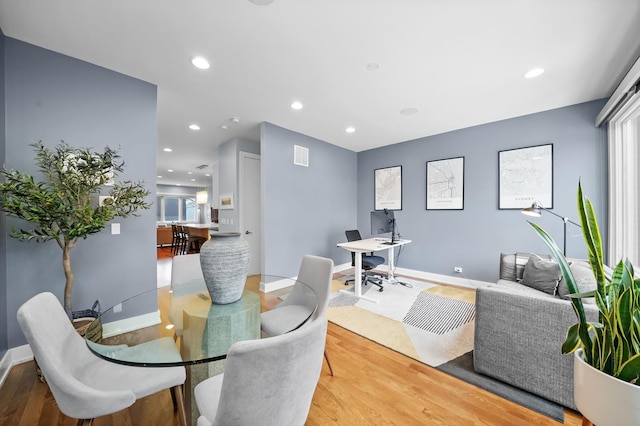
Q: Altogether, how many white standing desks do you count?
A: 1